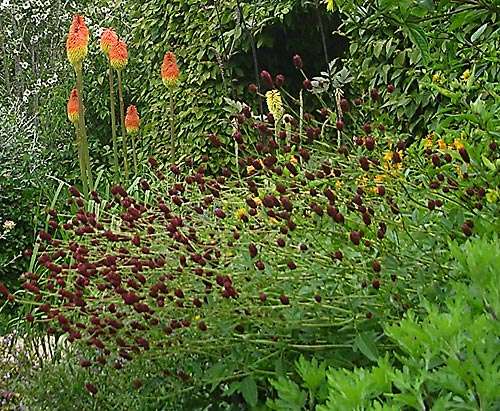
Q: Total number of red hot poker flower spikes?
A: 6